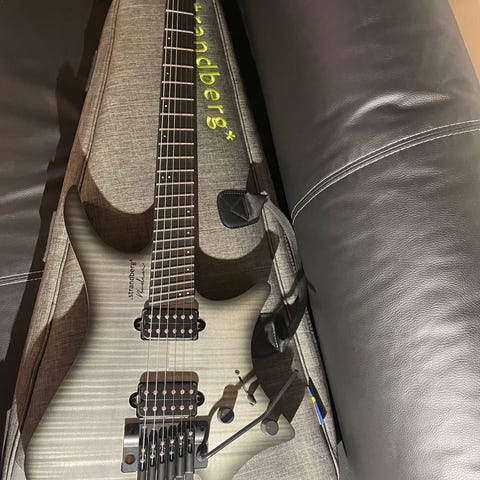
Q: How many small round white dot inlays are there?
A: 12